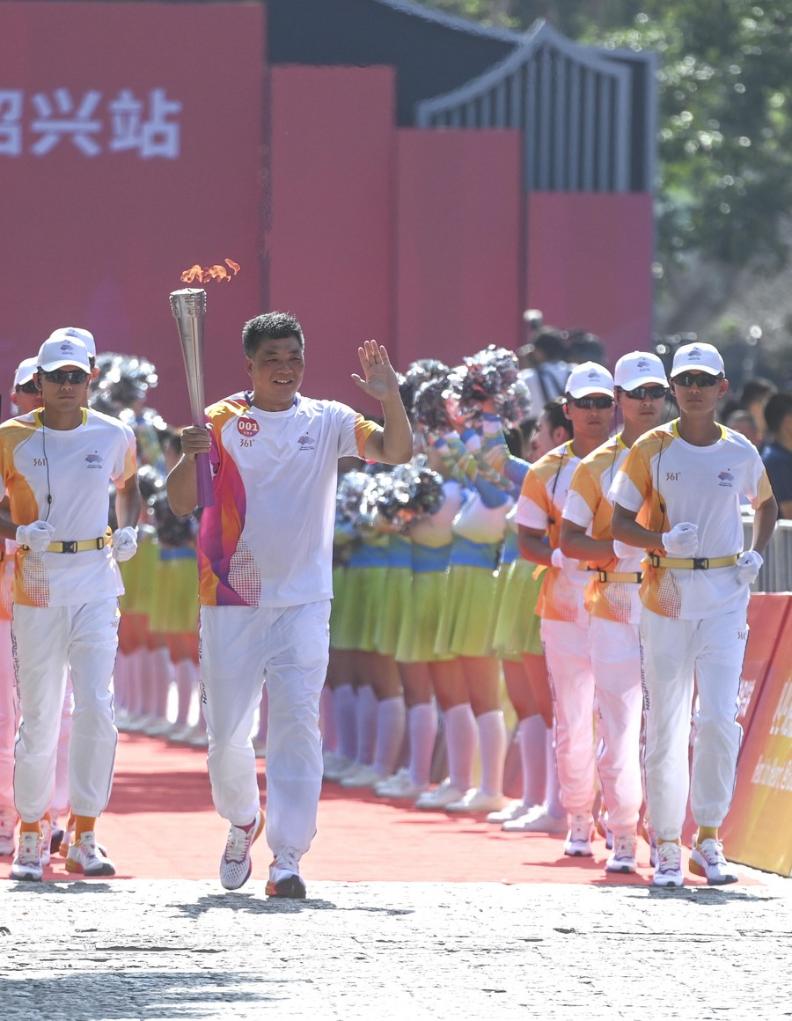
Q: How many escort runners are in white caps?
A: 6